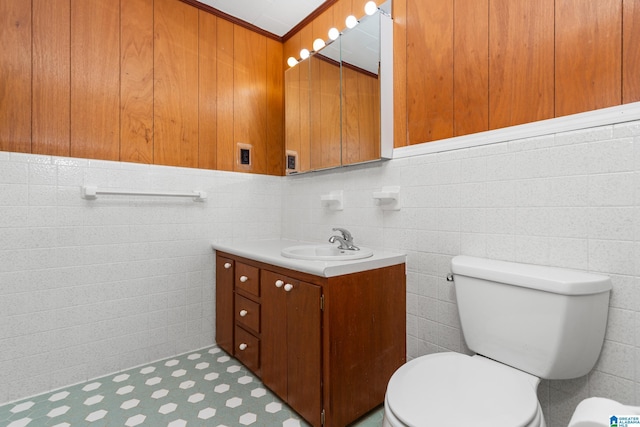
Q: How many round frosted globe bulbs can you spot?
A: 6